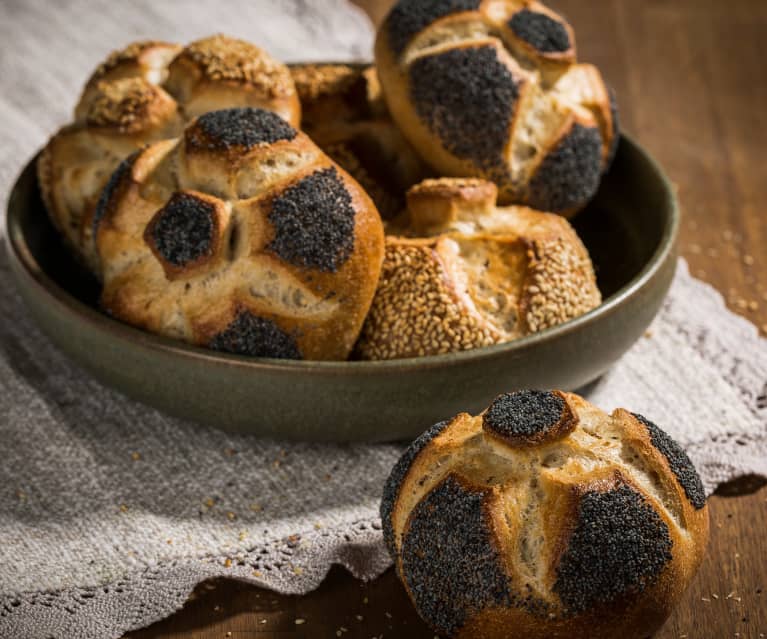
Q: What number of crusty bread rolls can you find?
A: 6